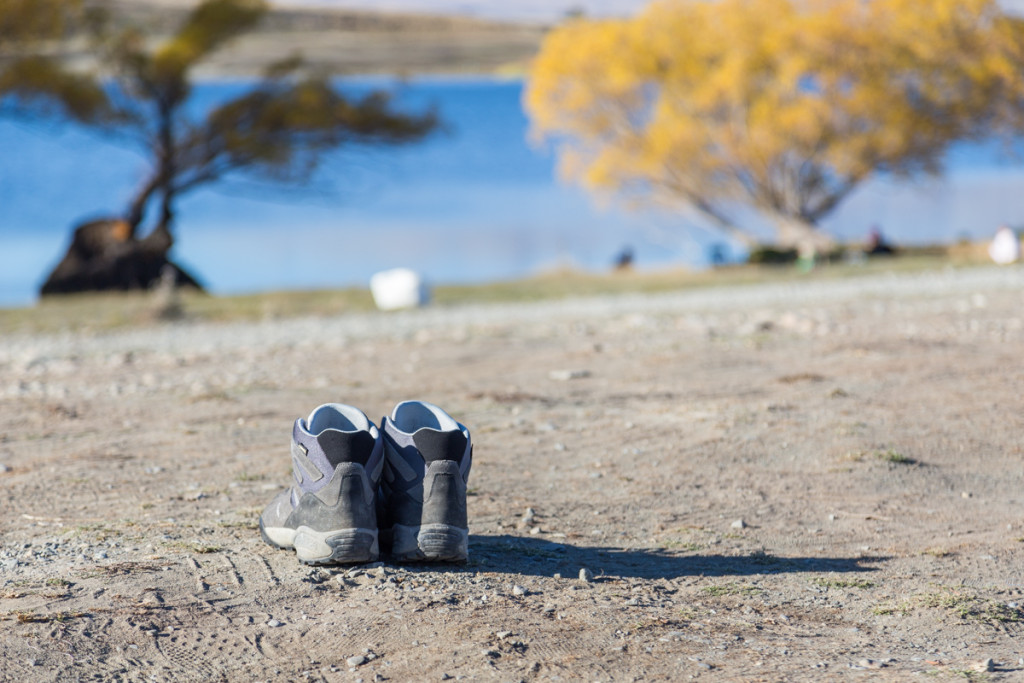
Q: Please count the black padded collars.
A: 2